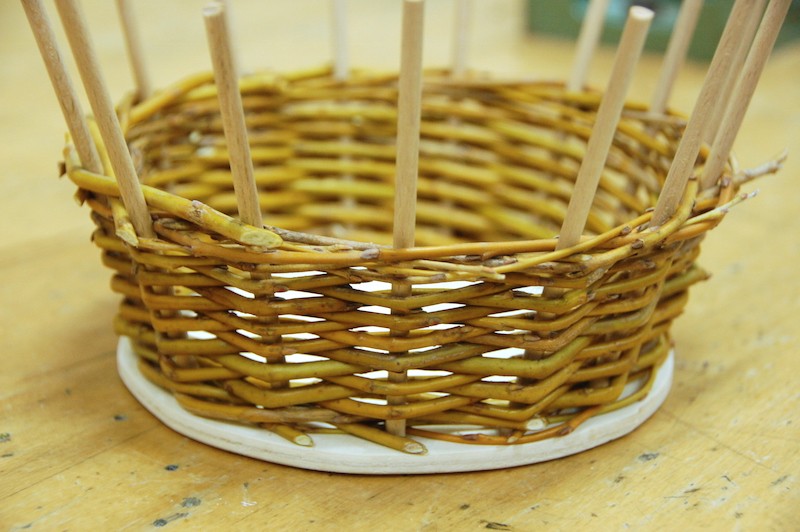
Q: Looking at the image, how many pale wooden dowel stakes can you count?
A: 14